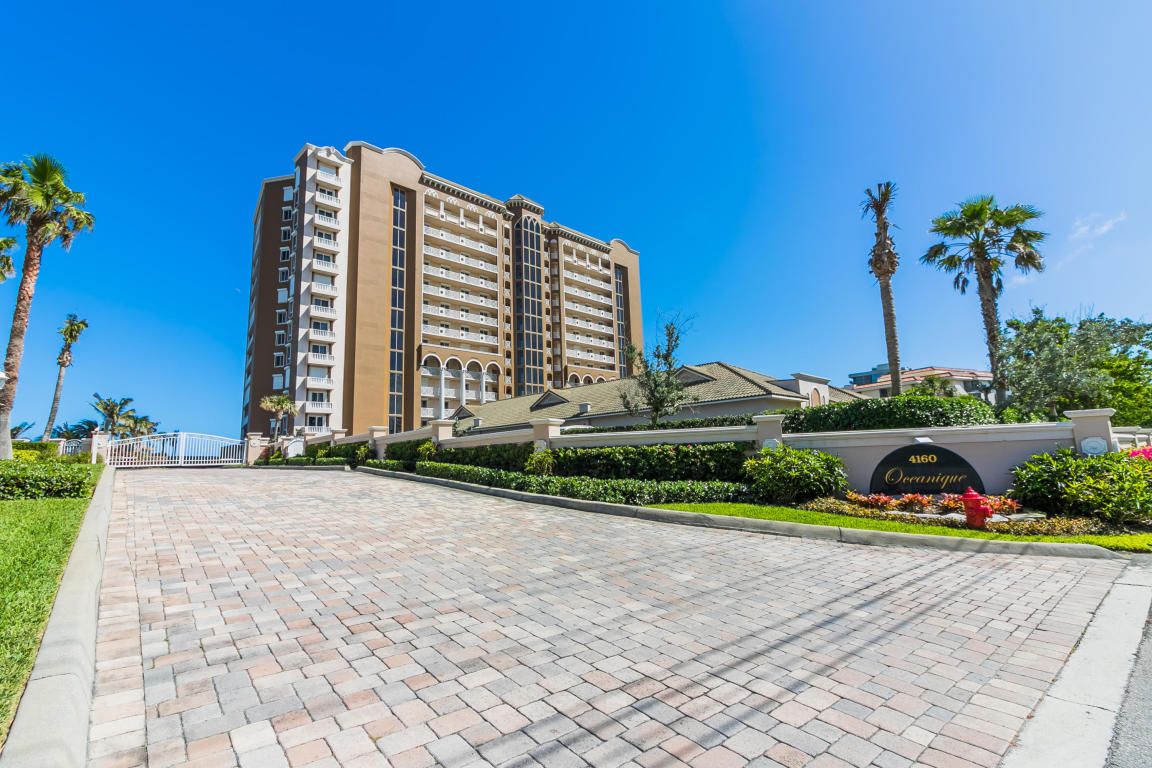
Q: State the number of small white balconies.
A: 12